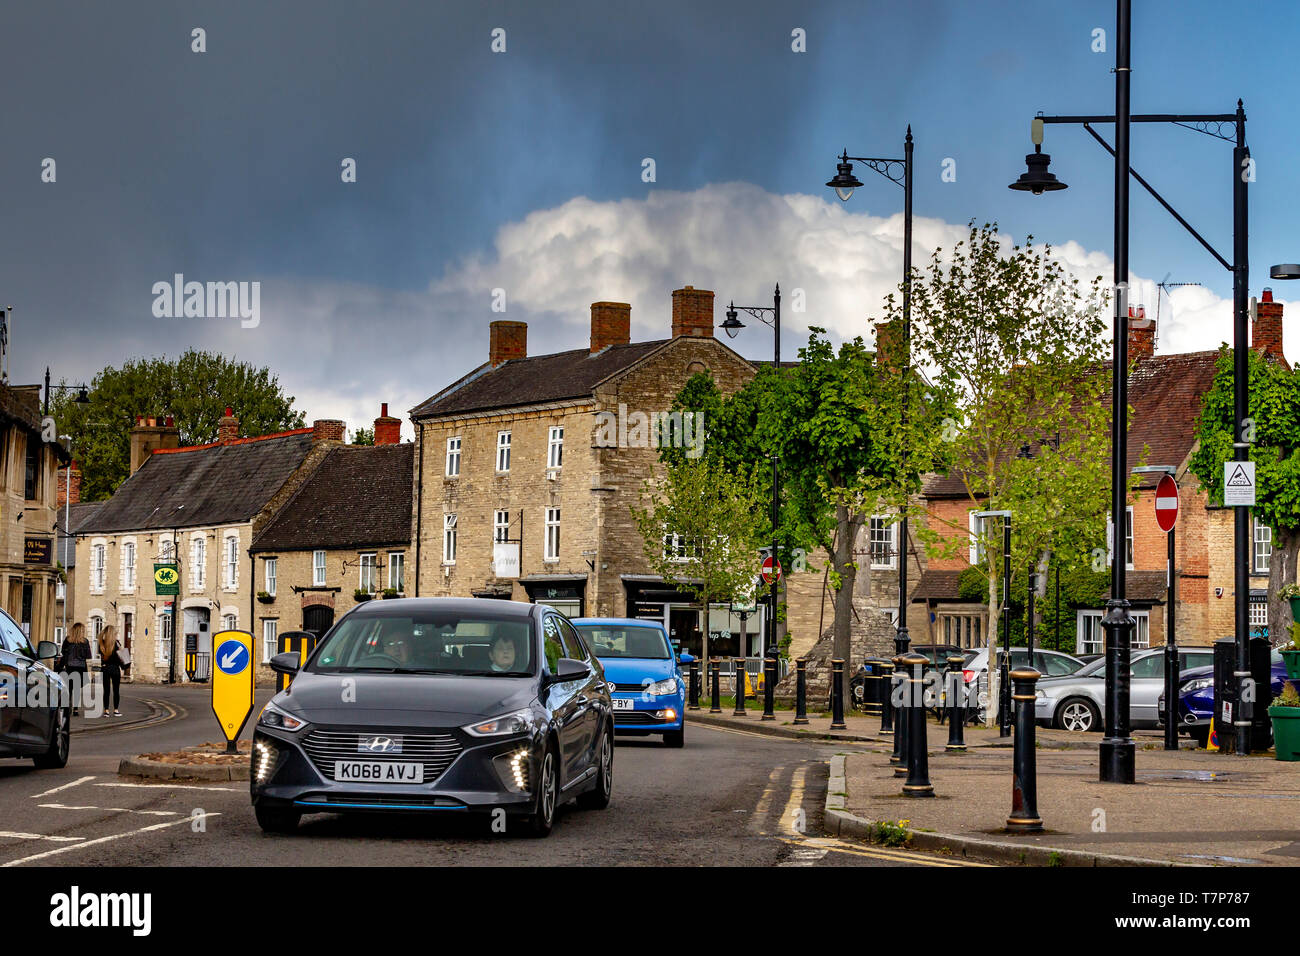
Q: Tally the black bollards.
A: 12